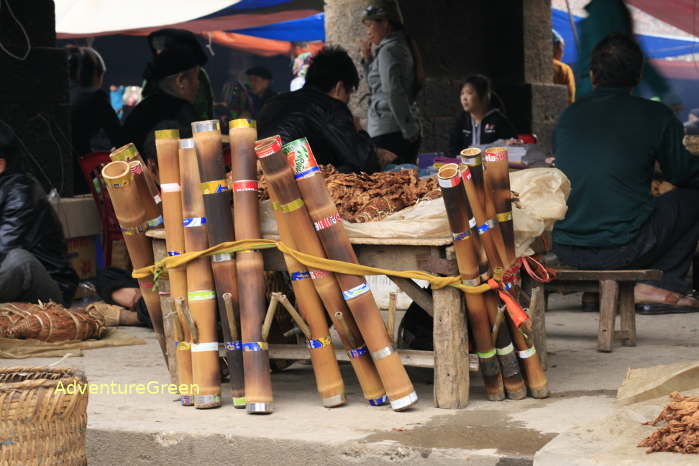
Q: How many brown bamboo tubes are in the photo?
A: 14